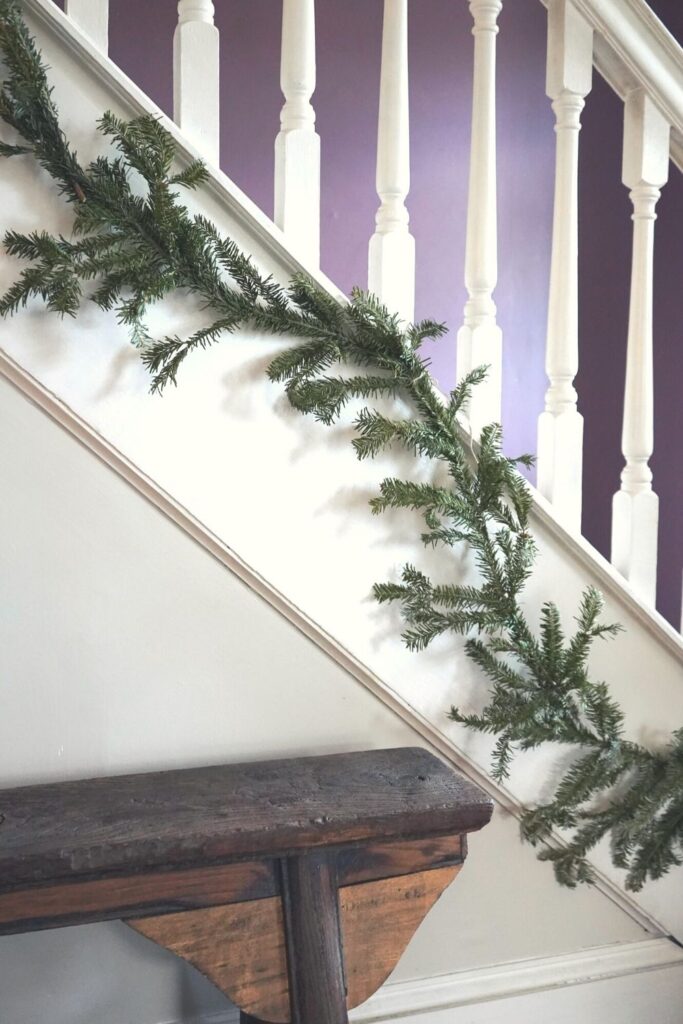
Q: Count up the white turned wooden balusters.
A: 7